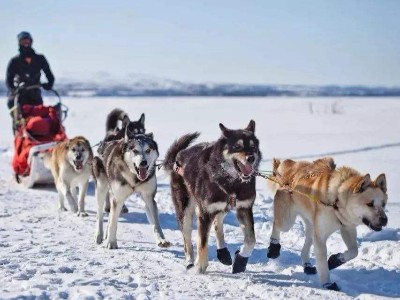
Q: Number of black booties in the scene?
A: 6